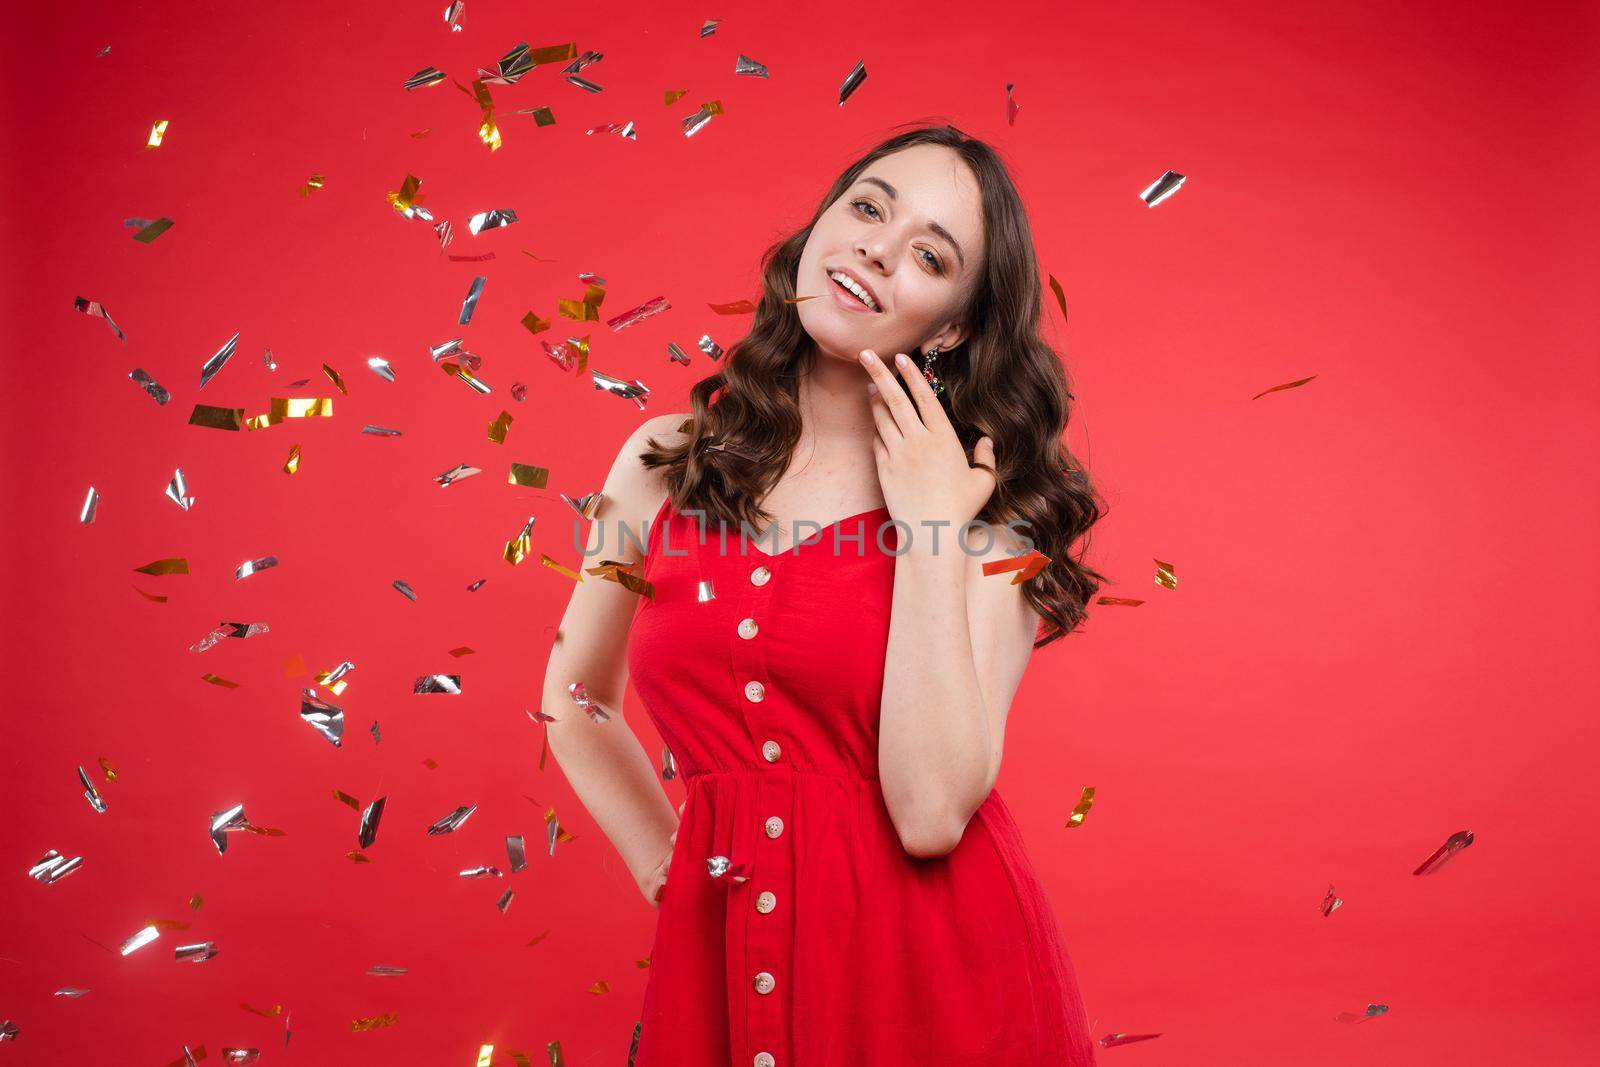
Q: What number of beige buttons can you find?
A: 8